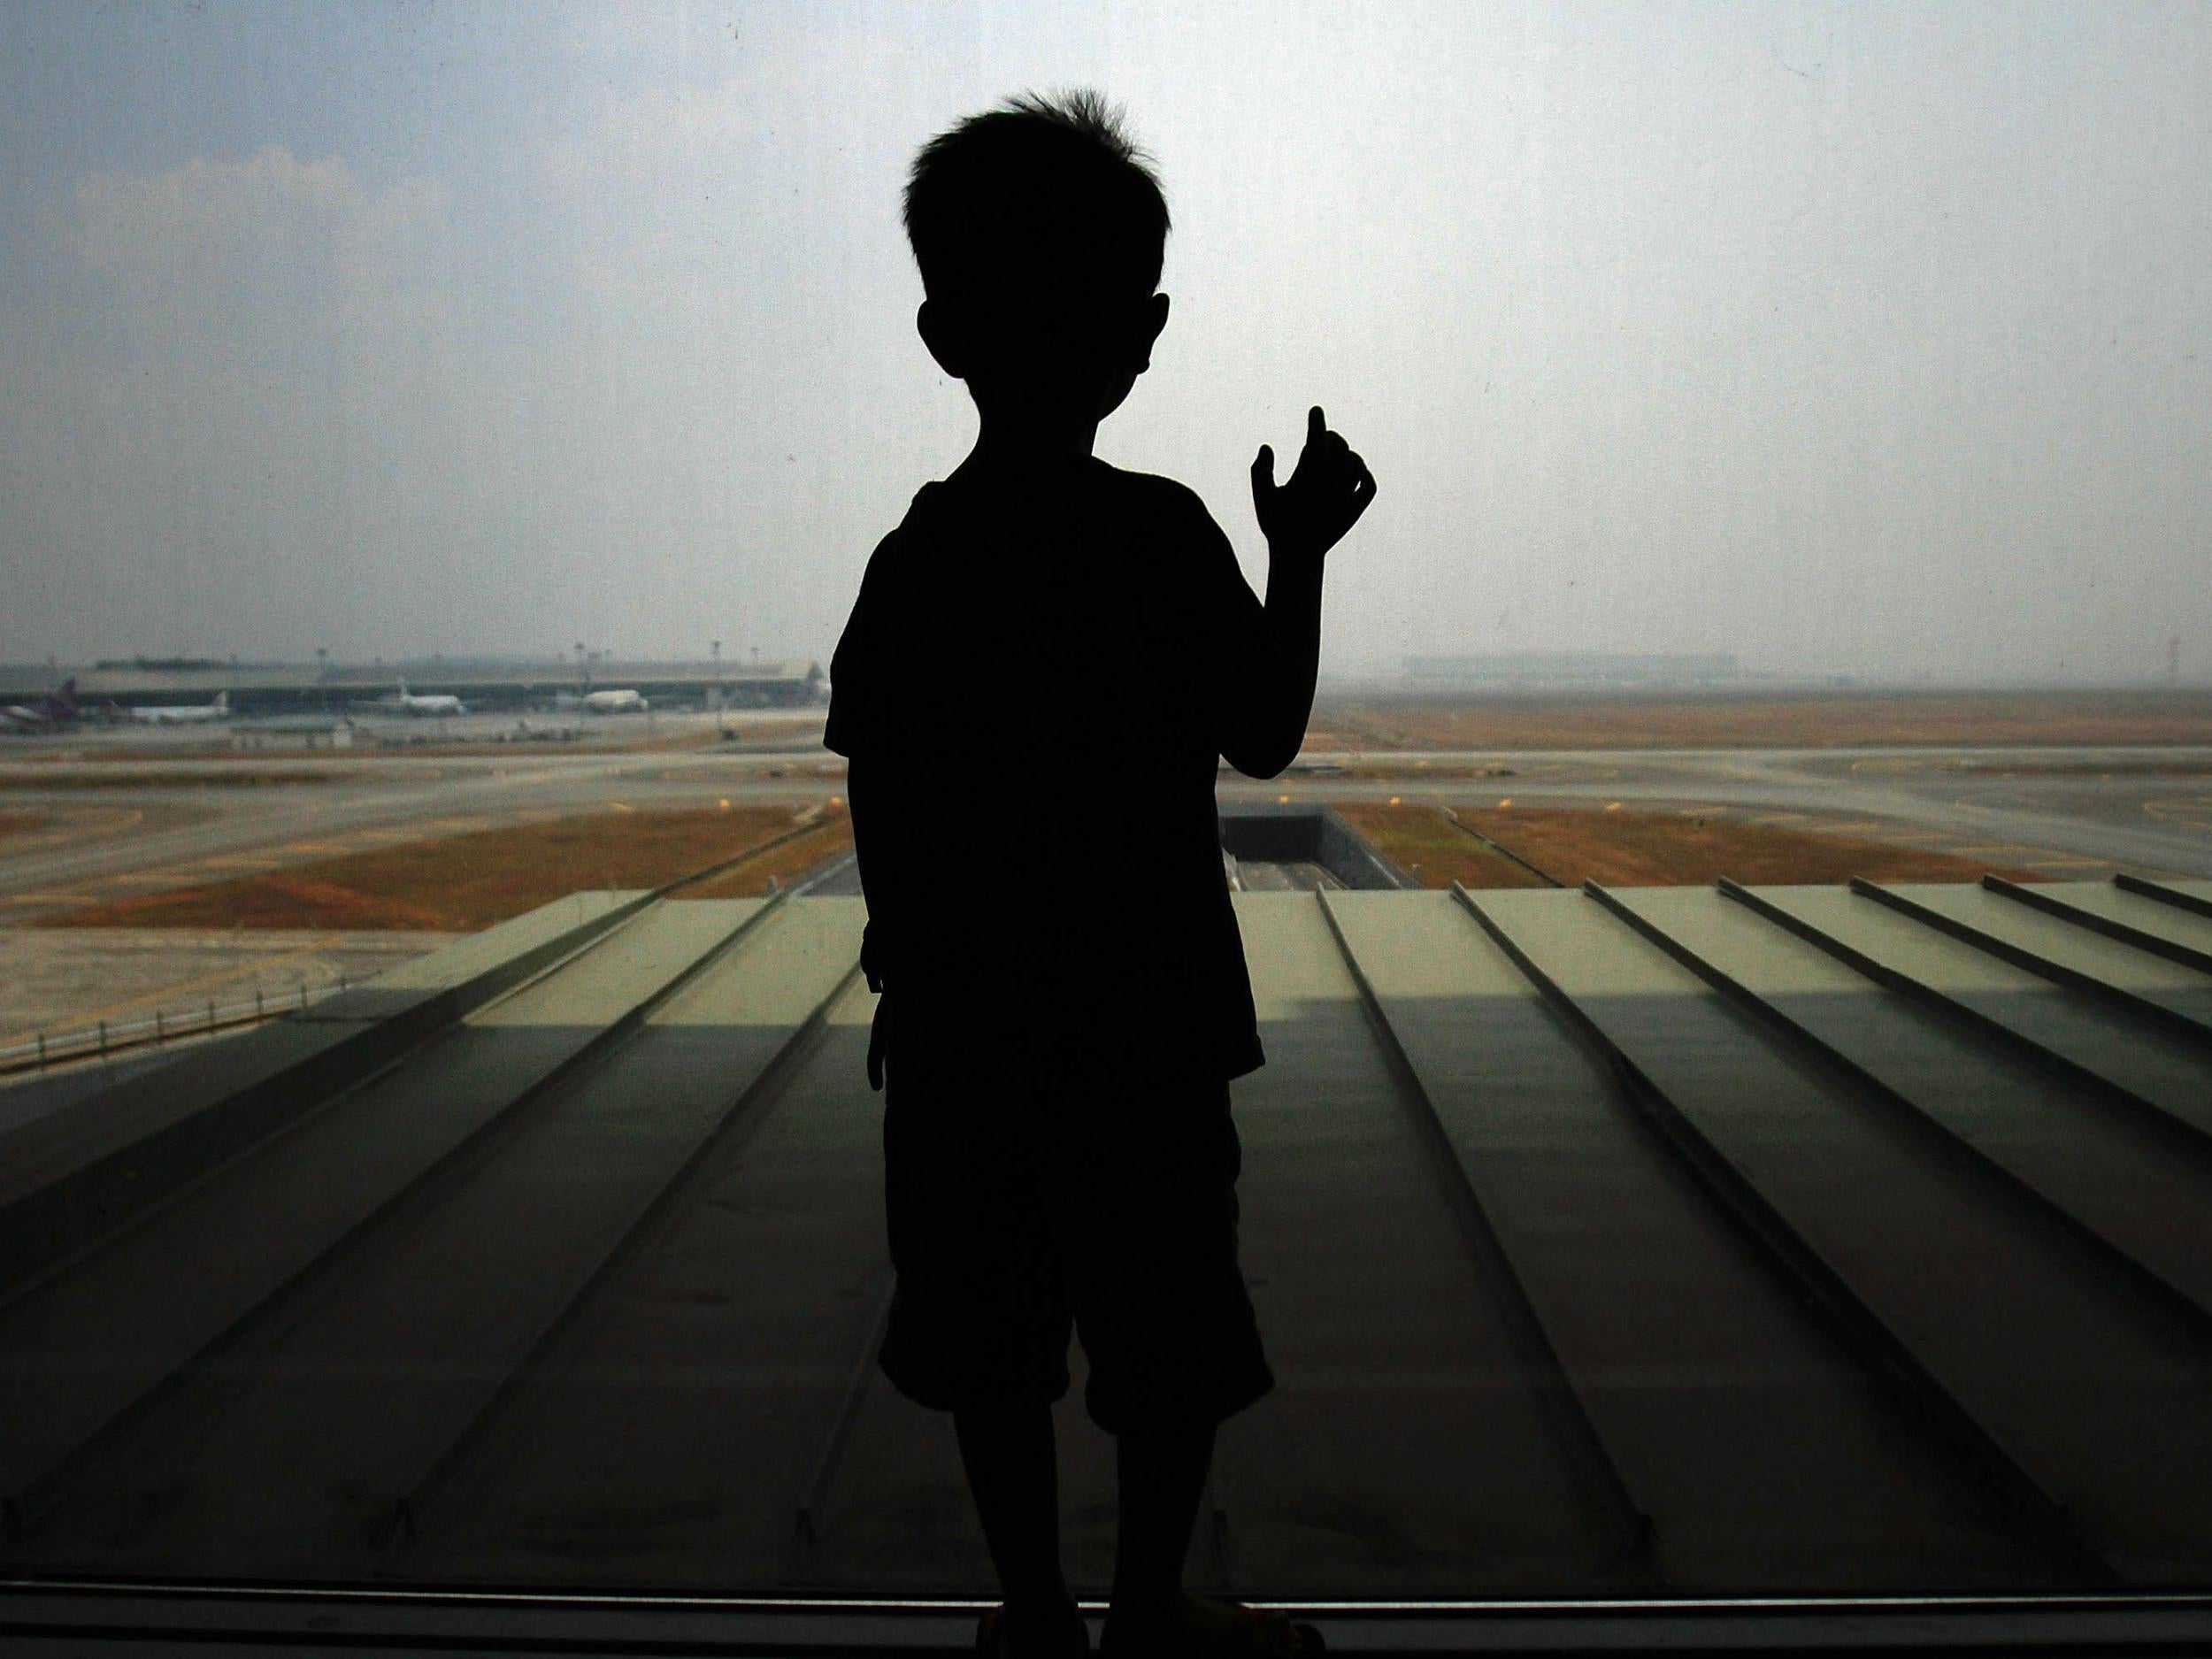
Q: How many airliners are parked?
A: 4